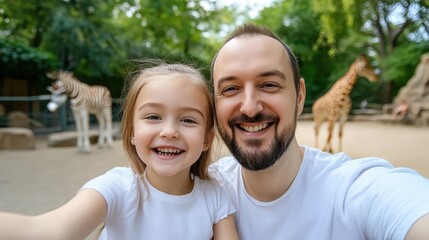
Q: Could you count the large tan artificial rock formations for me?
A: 1